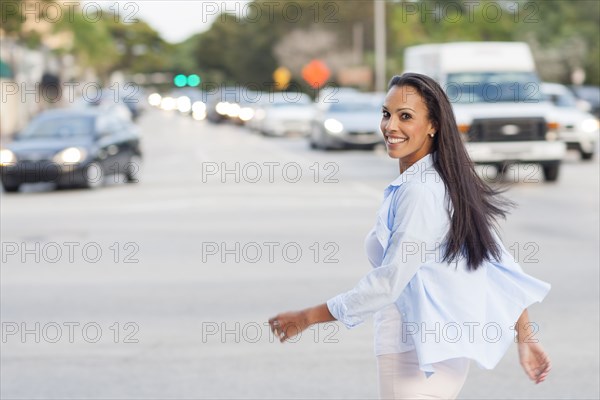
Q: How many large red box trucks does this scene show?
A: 0